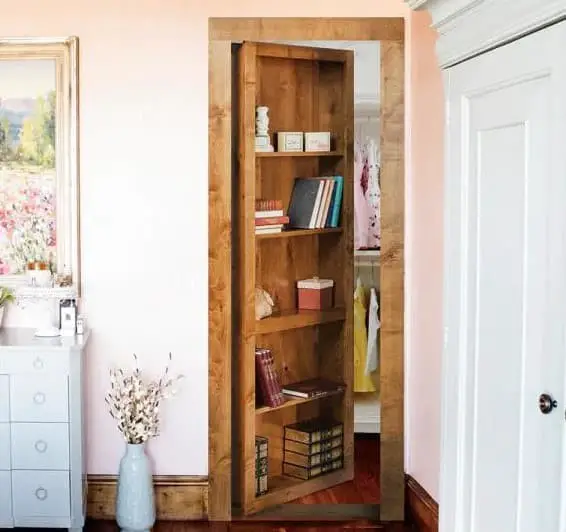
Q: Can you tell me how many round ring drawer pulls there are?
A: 4